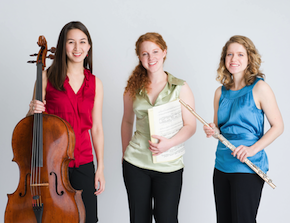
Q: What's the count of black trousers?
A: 3